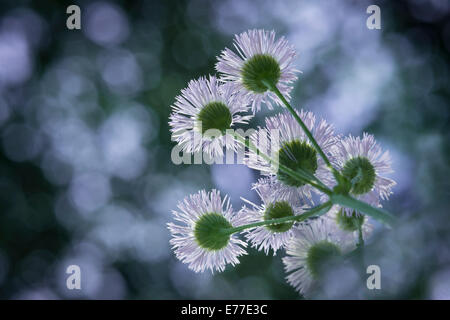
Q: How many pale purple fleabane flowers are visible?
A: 8